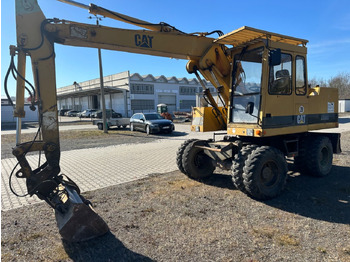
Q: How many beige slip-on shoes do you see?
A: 0